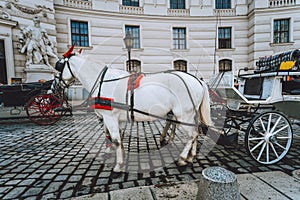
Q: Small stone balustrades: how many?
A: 5